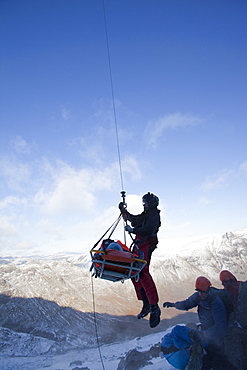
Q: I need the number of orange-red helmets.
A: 2